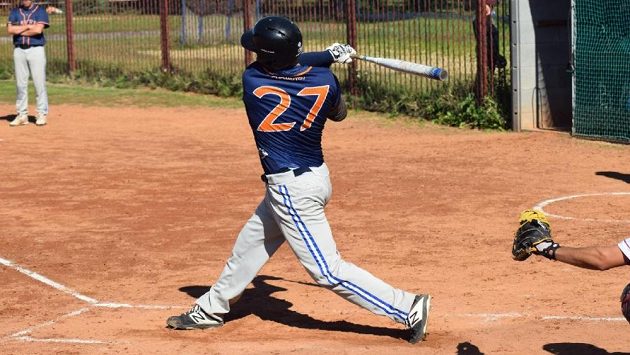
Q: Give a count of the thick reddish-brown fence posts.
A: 5